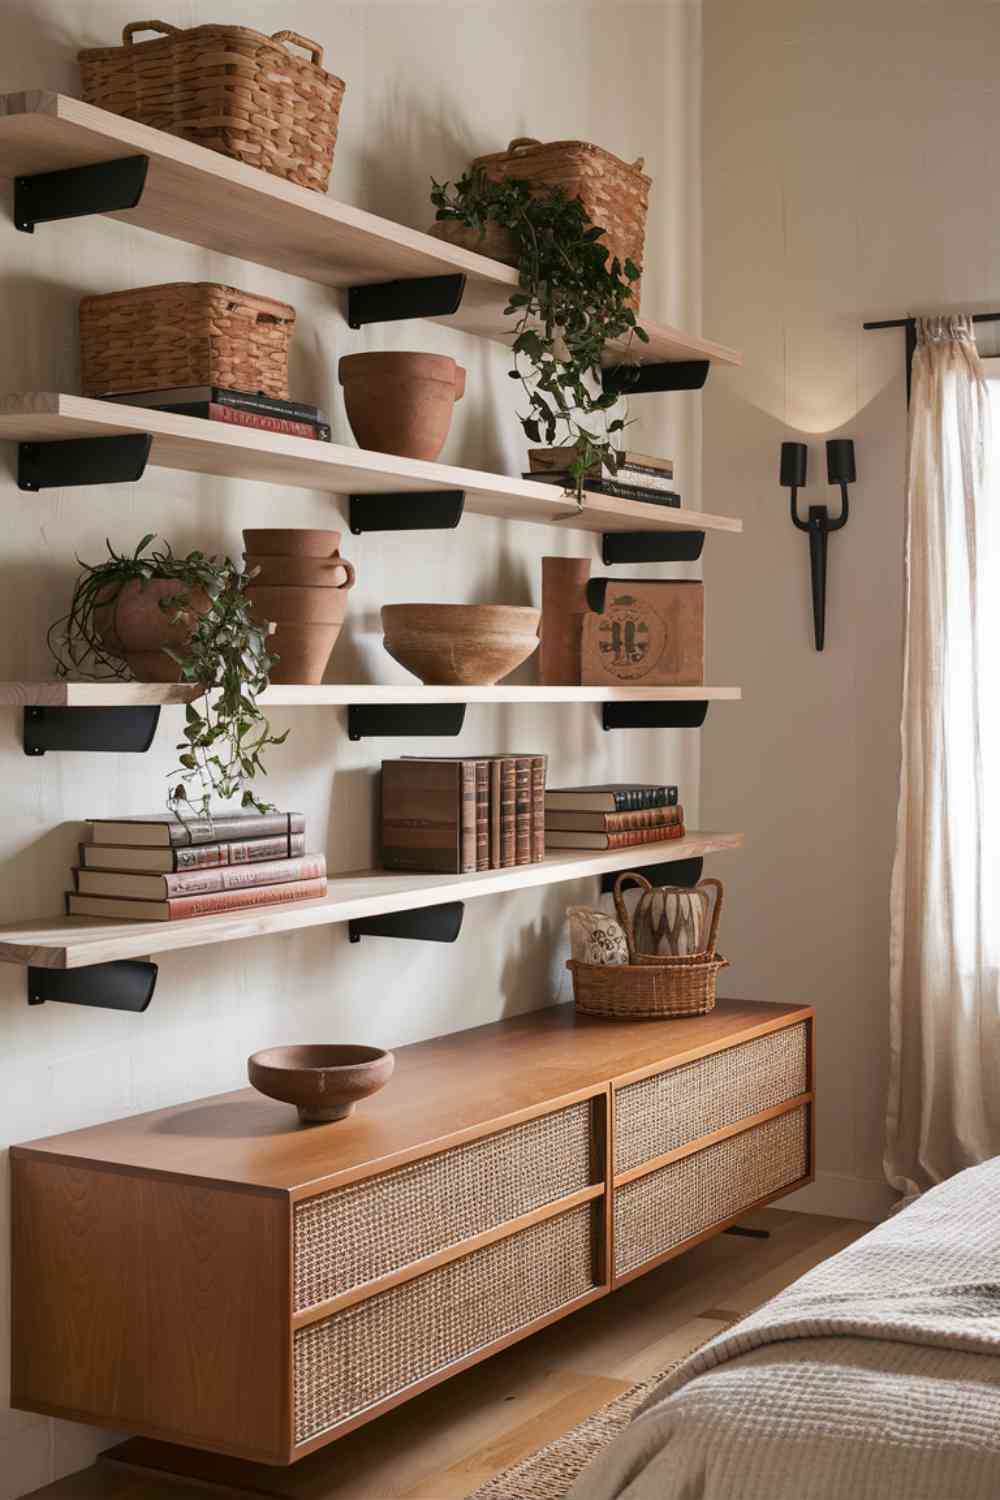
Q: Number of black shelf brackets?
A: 12